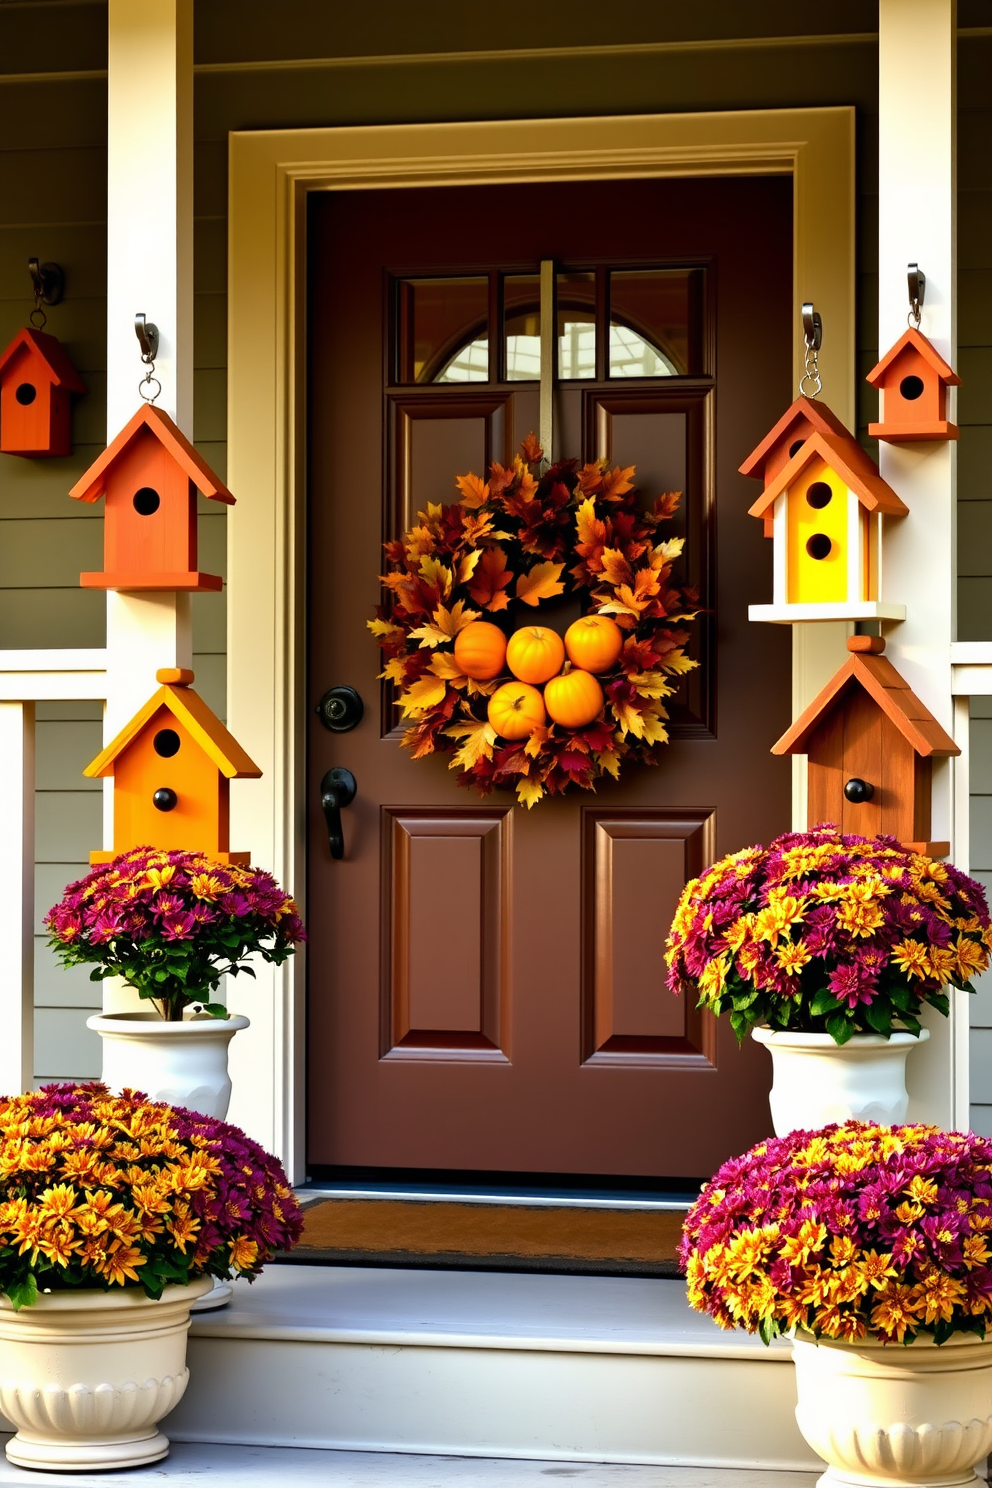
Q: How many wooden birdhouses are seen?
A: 7